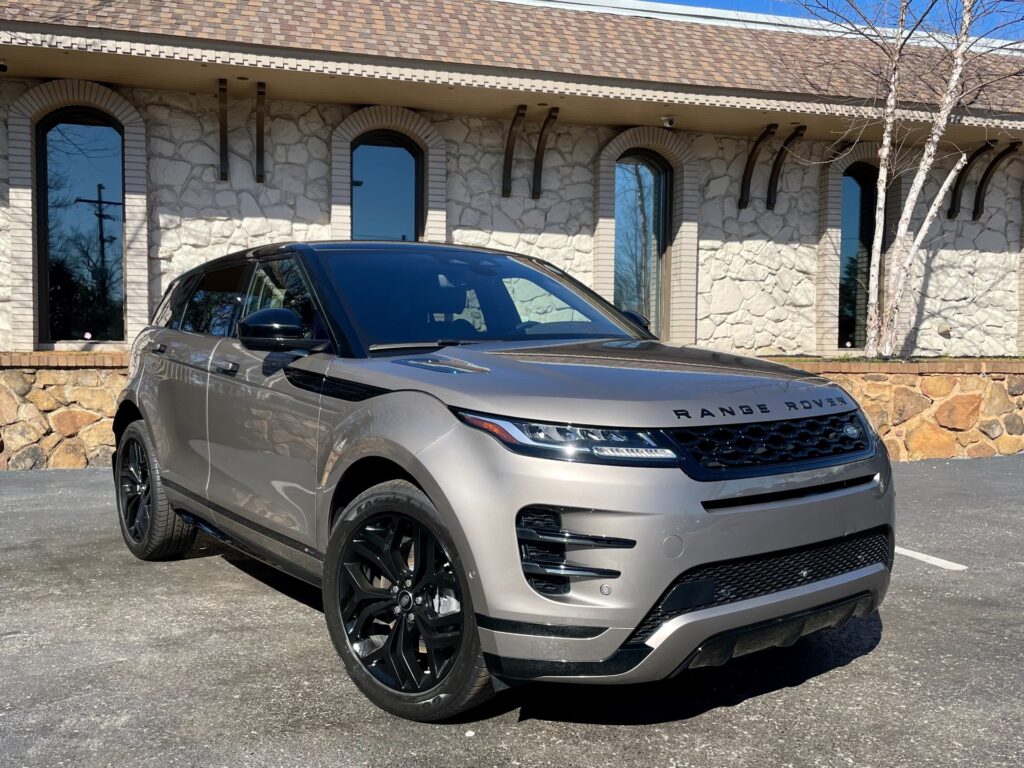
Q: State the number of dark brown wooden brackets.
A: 8